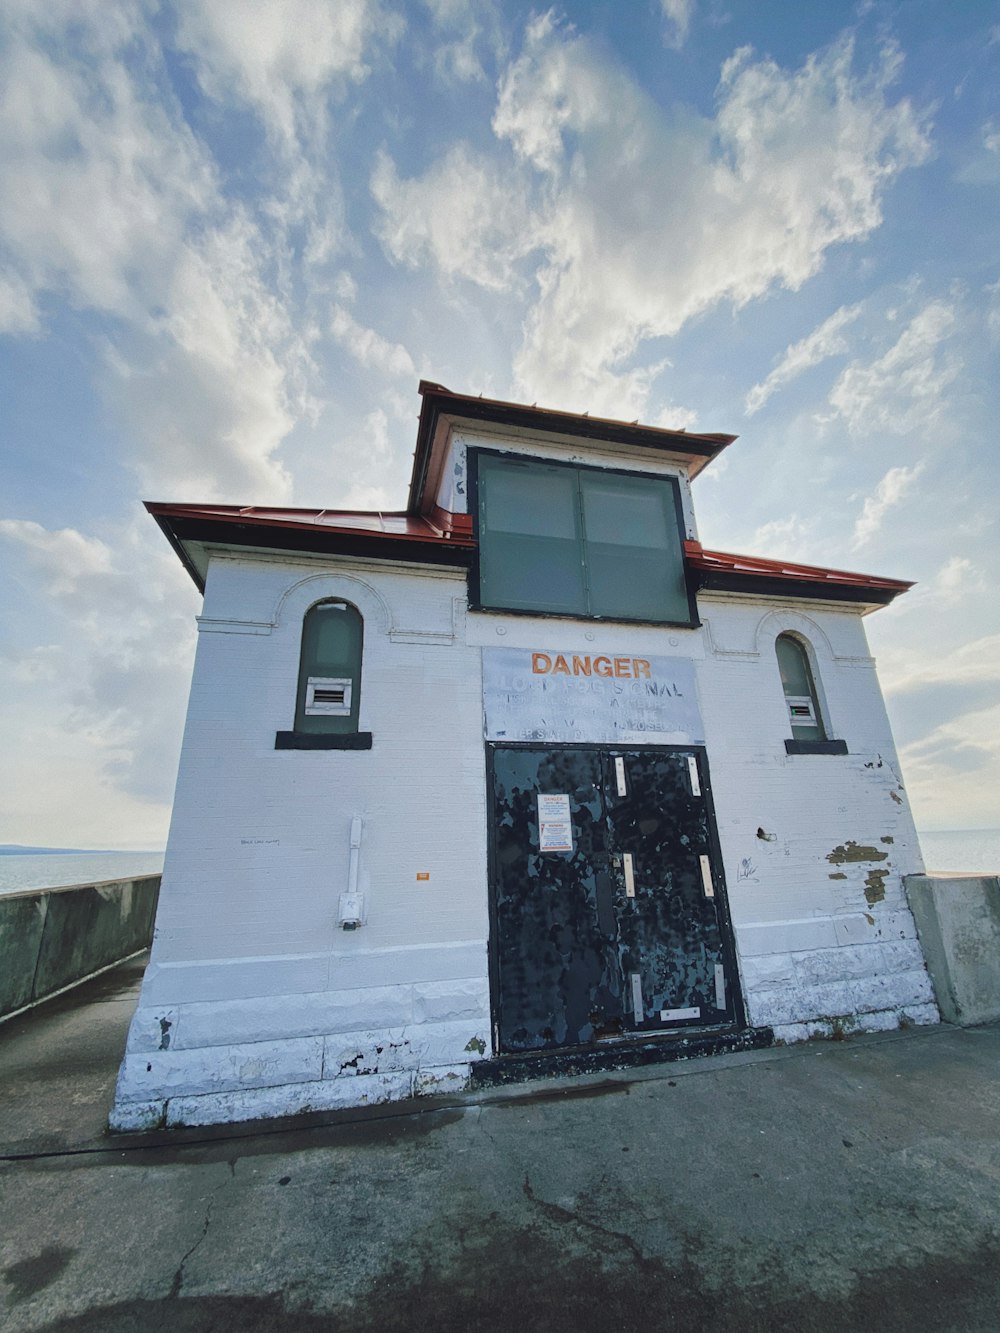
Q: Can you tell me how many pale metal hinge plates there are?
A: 7